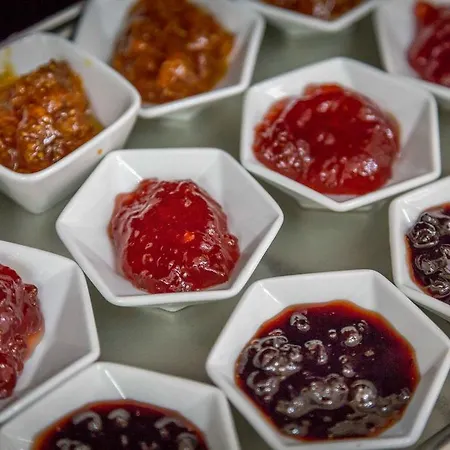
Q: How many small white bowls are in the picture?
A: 10